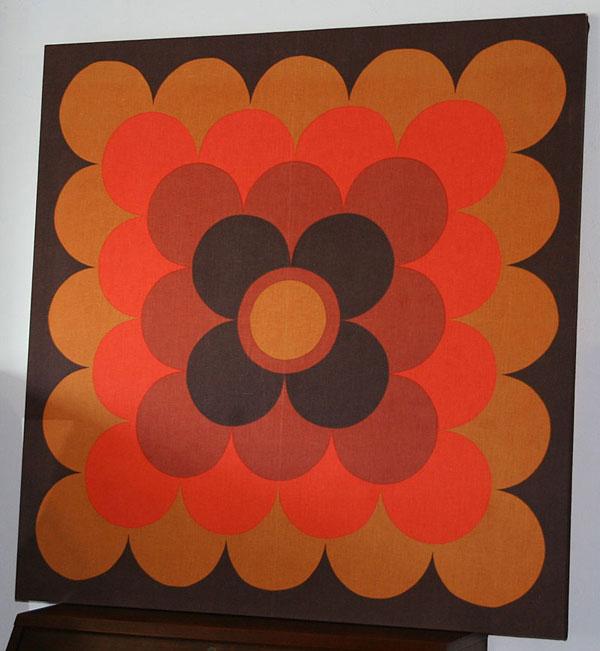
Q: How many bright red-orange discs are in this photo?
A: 12